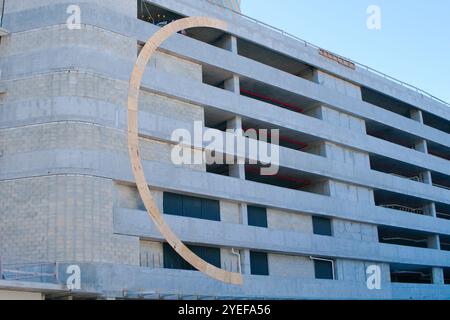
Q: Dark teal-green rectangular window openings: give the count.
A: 6